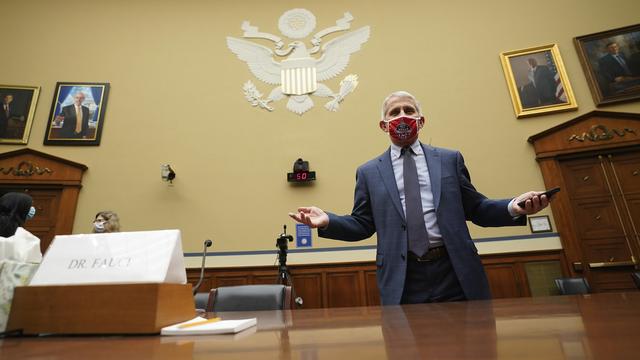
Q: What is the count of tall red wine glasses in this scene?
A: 0